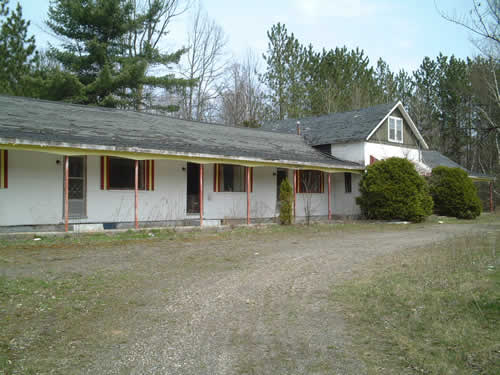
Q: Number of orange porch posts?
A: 7